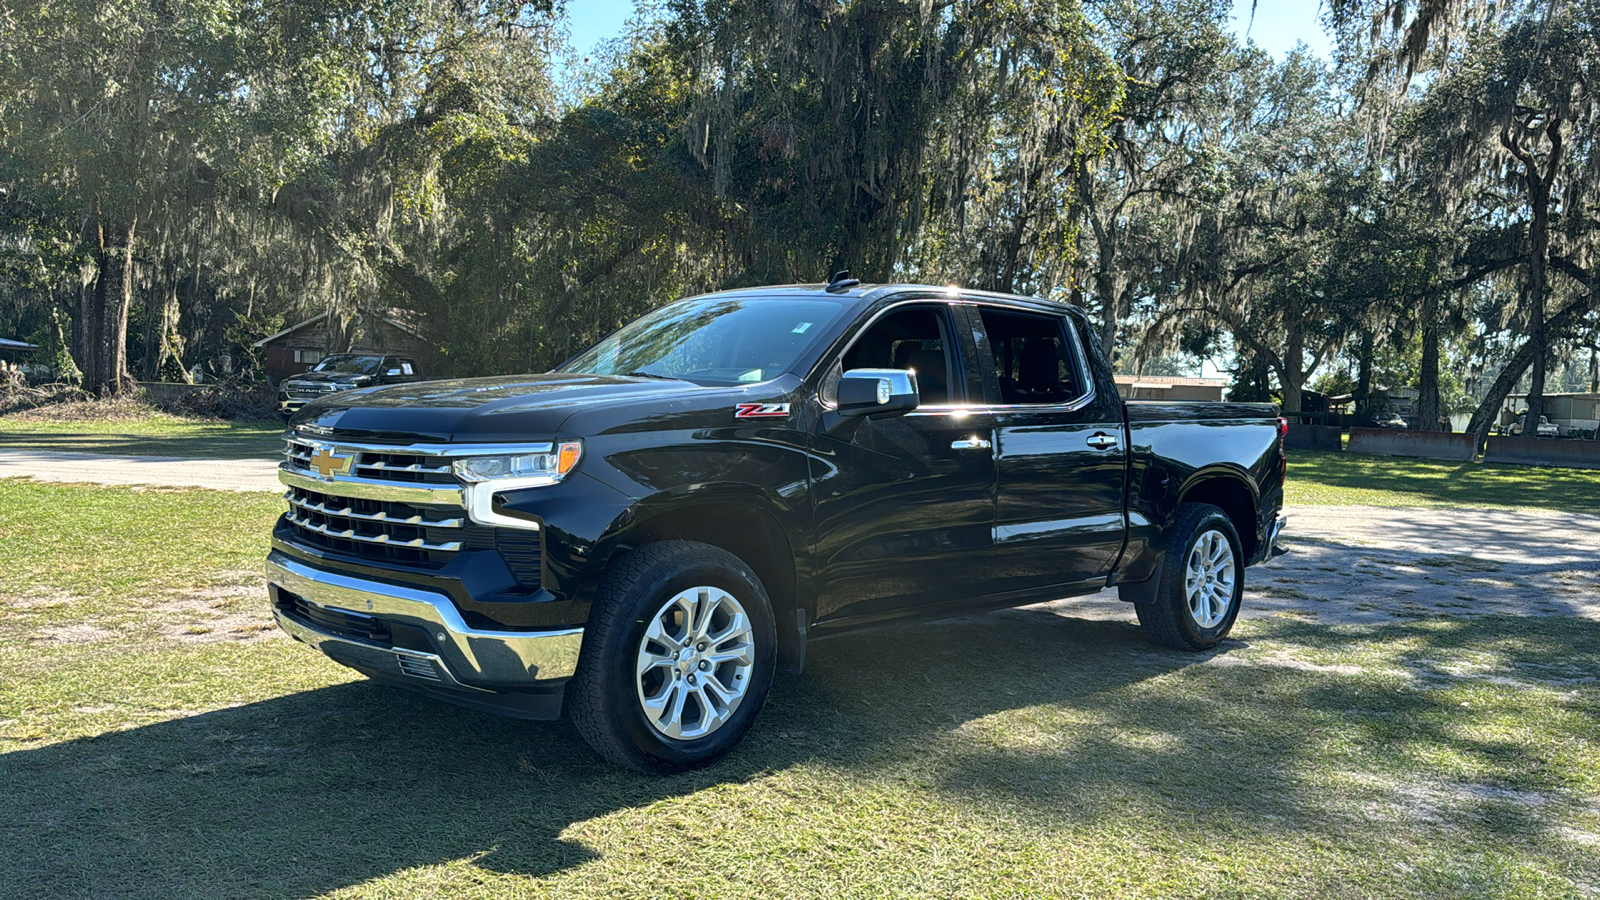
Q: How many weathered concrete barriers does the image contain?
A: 3